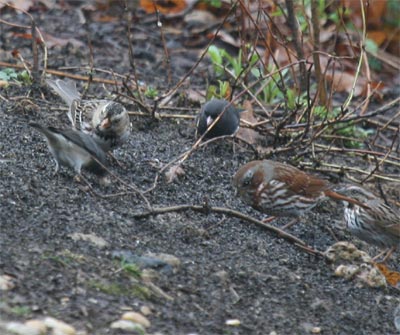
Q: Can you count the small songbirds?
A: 5